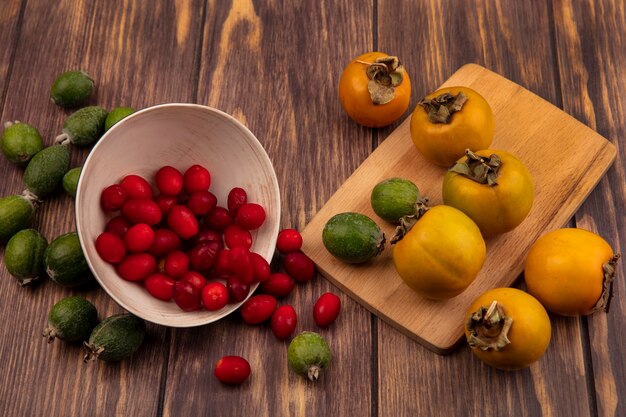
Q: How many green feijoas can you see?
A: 14